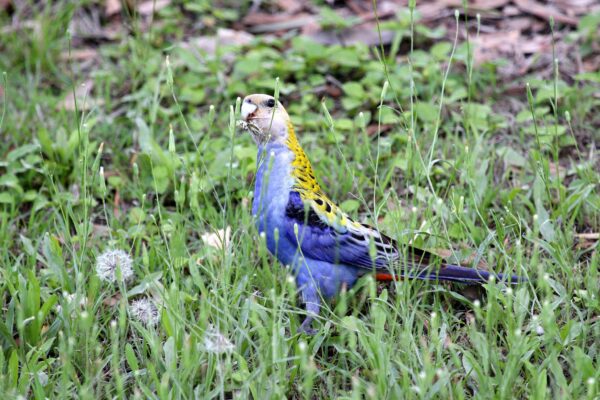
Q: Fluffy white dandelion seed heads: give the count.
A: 3